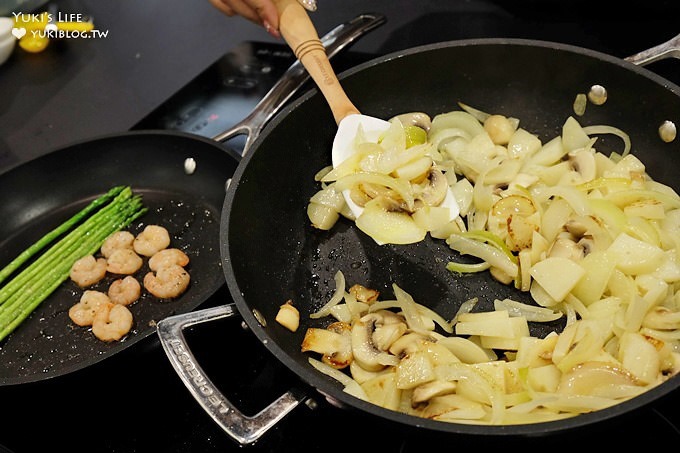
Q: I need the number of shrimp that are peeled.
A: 9